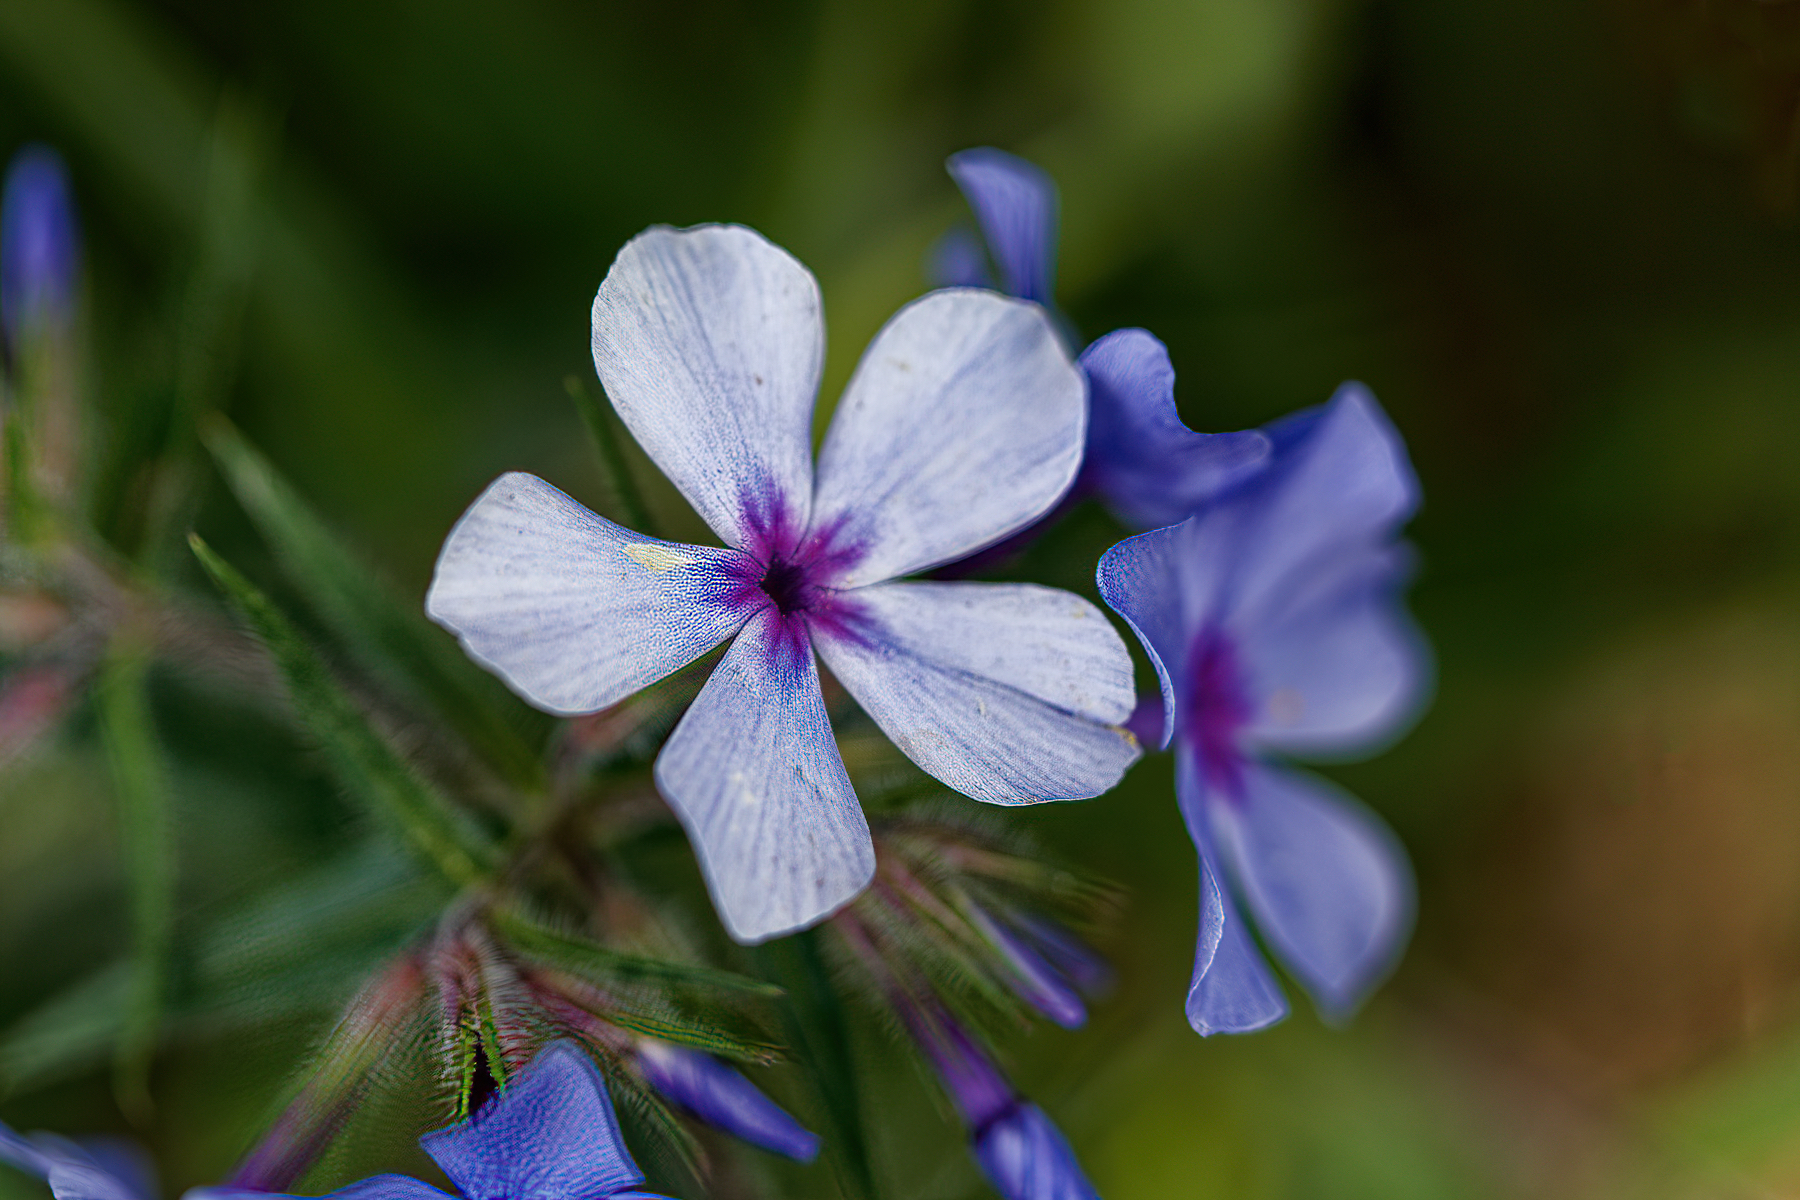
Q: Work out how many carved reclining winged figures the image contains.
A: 0